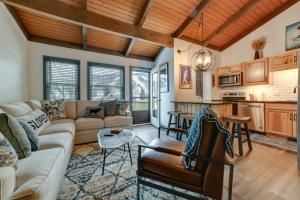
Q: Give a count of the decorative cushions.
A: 8